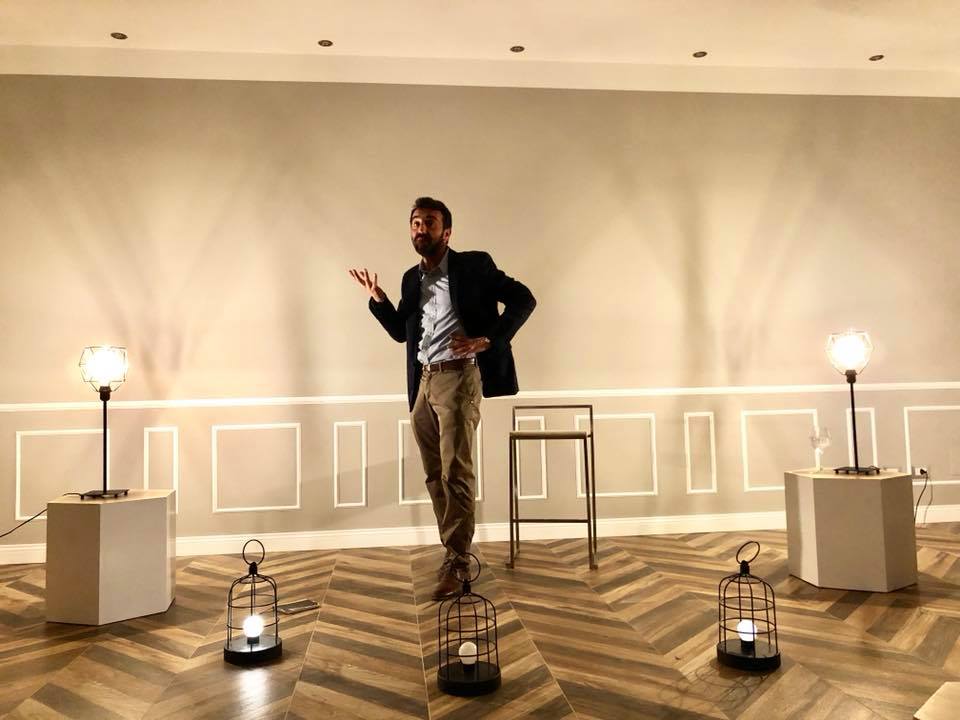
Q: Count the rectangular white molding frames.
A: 11